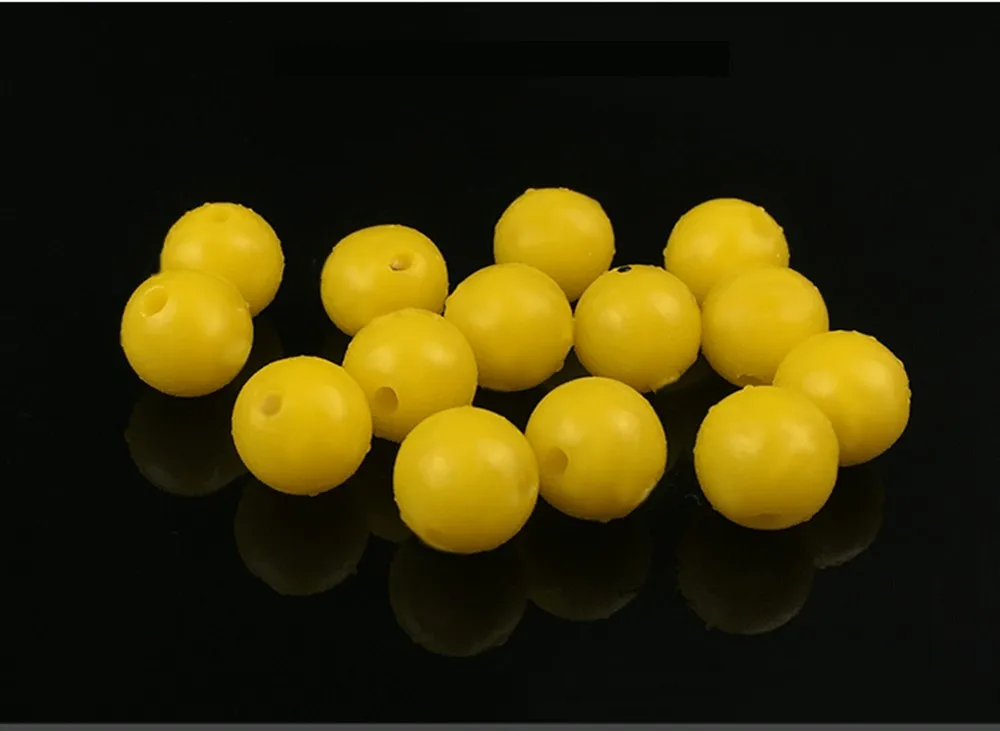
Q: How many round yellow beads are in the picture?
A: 14